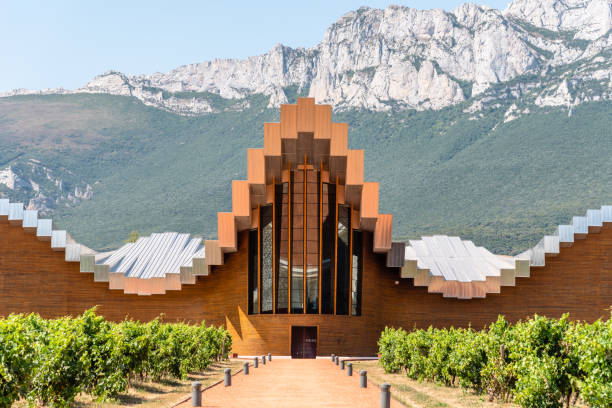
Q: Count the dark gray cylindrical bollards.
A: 12